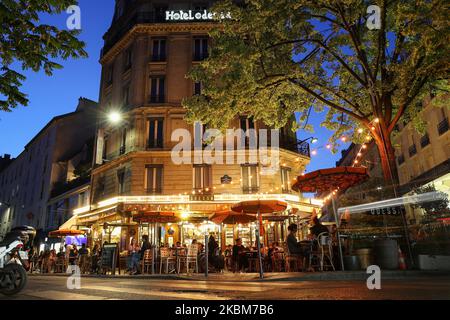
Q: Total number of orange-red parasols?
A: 5